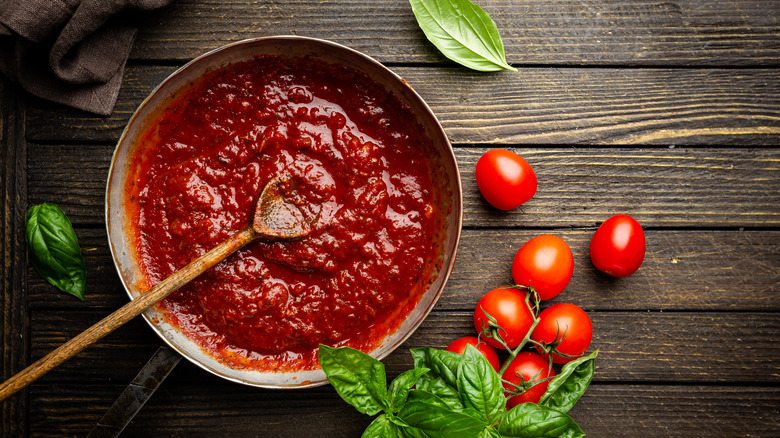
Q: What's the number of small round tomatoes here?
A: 7